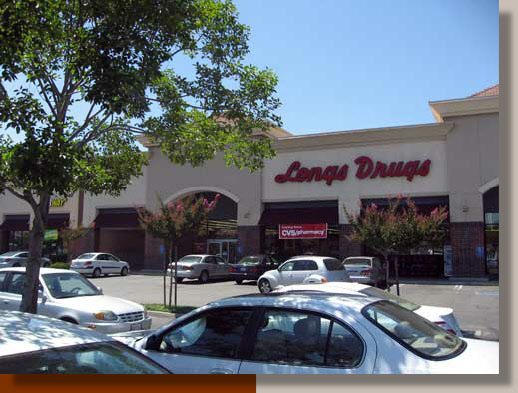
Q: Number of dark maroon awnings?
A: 5